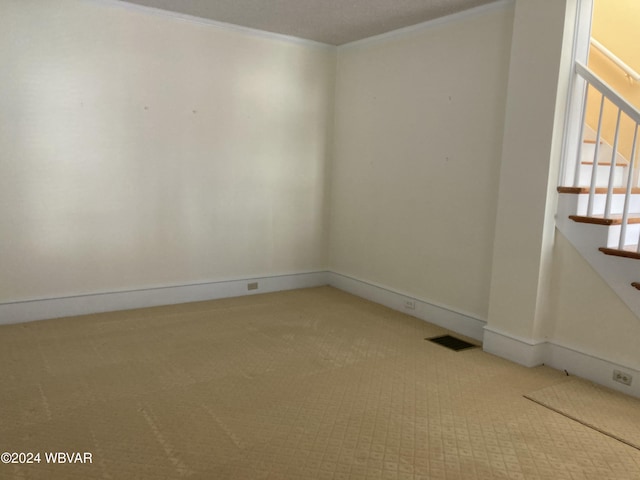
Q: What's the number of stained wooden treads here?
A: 6